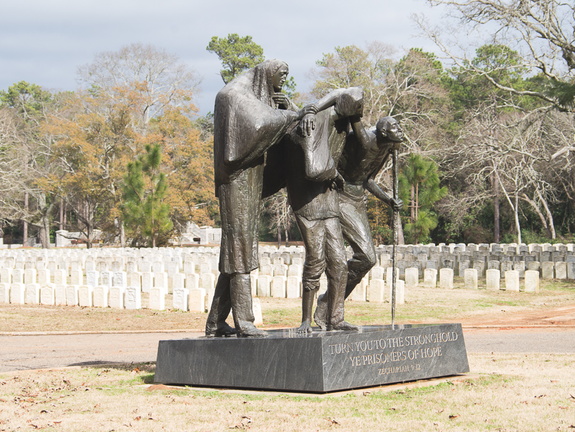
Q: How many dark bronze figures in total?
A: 3